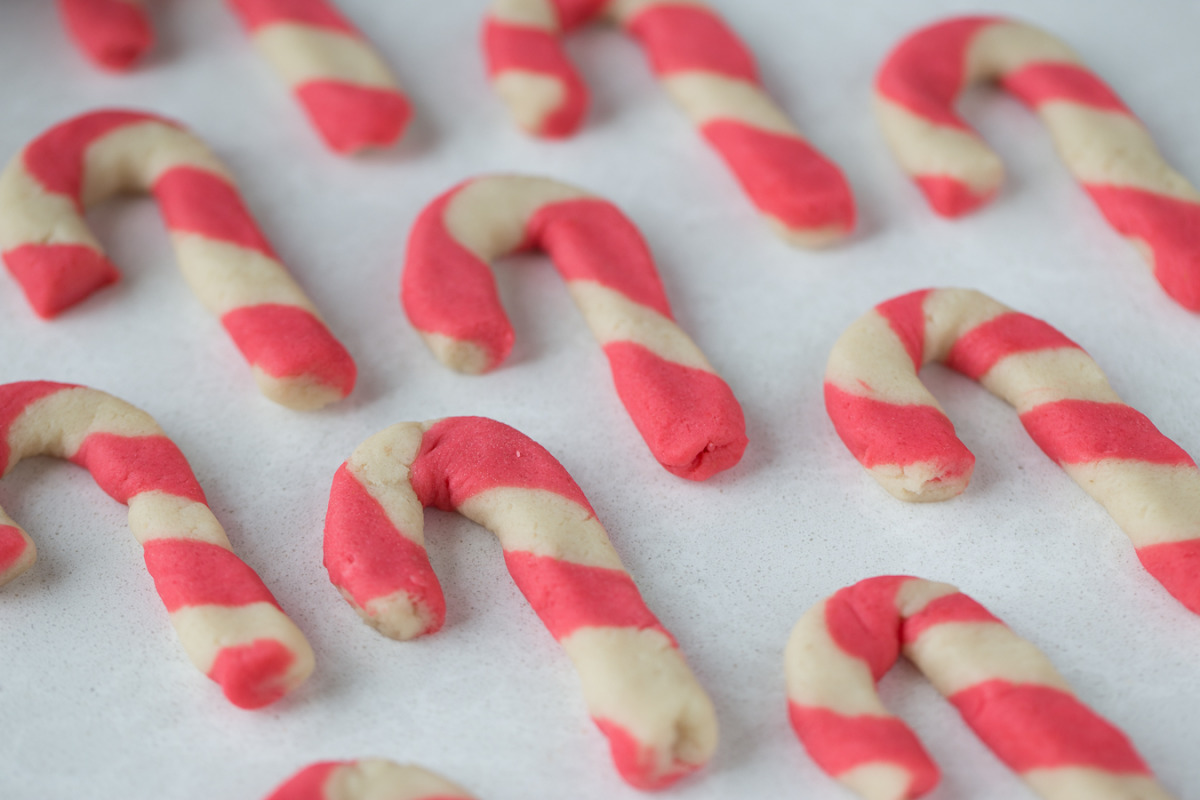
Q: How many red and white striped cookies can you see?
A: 10